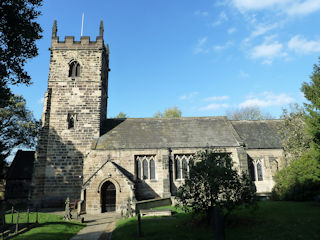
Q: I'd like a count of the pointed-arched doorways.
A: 1